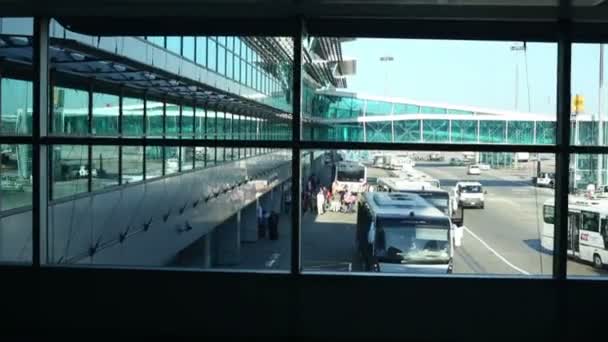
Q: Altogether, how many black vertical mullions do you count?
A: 3